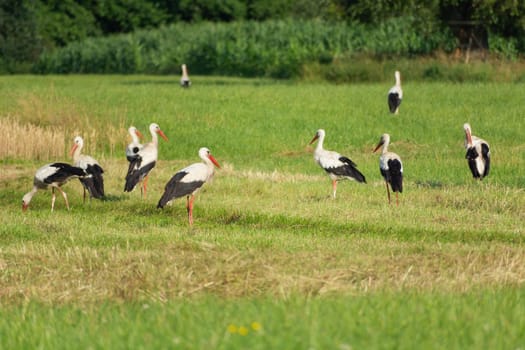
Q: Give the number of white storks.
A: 10